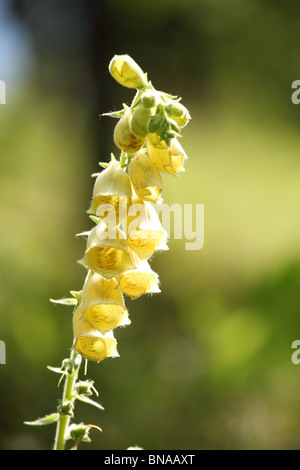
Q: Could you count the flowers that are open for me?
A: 8